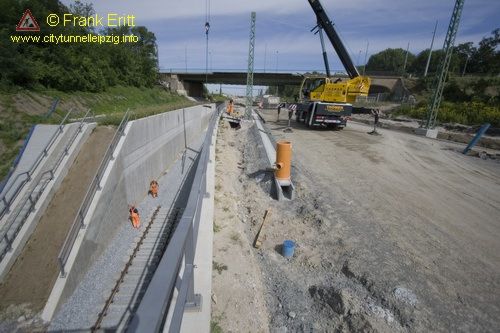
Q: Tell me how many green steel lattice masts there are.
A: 2